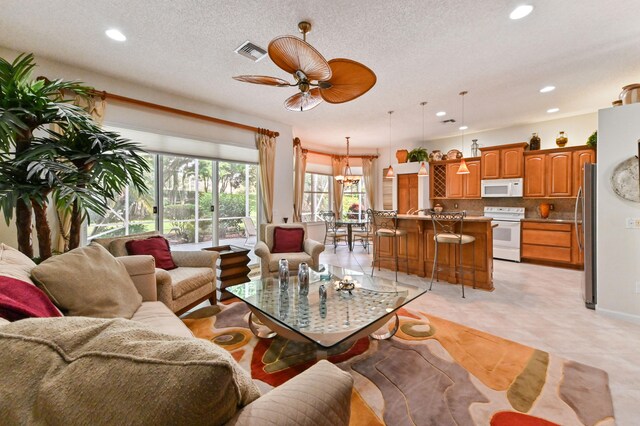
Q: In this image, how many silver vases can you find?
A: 3